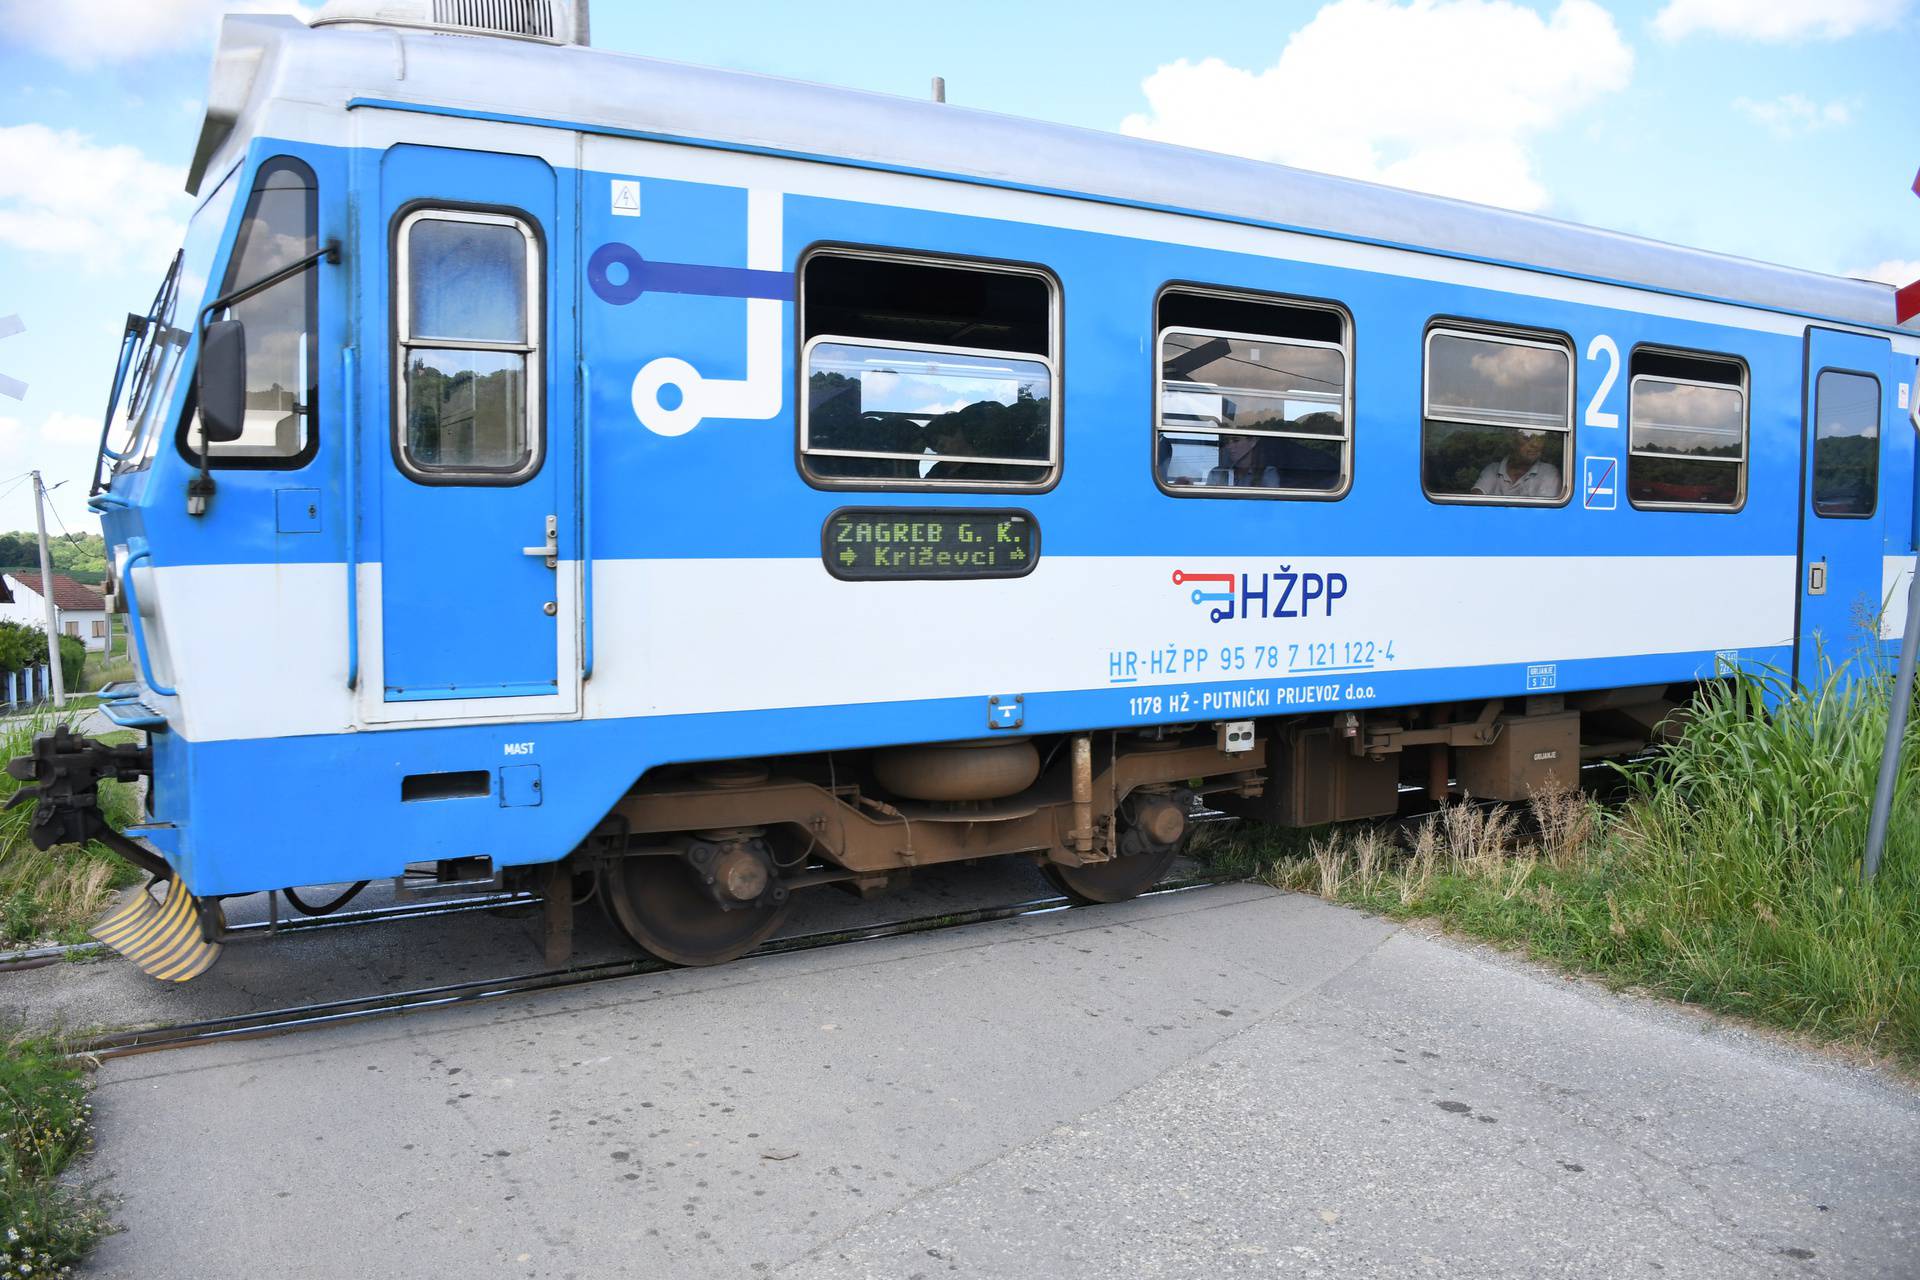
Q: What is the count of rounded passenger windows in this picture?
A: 4